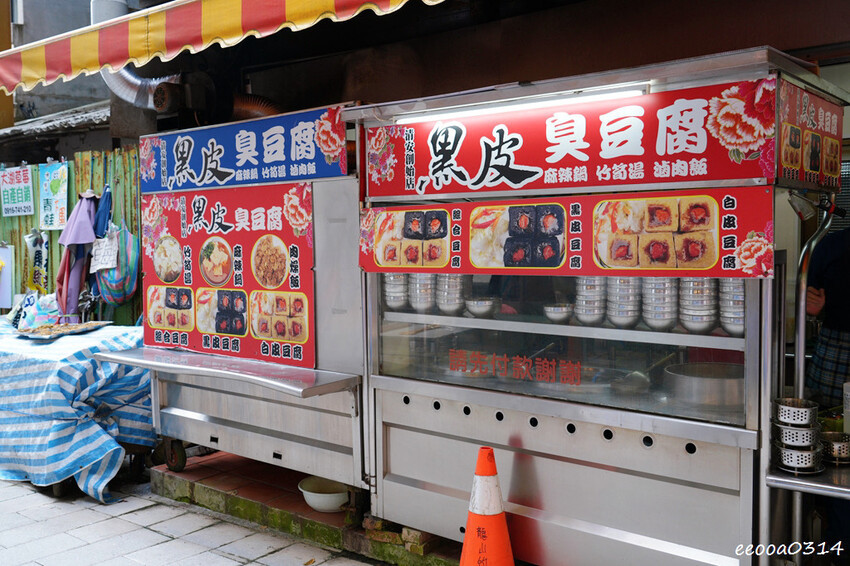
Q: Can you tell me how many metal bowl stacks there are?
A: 8